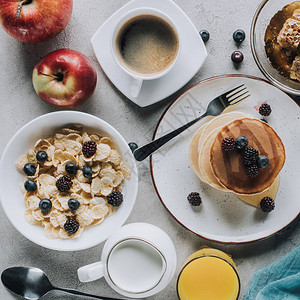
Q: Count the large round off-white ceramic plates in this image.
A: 1